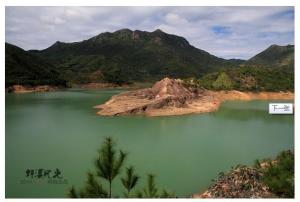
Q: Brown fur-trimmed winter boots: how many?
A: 0